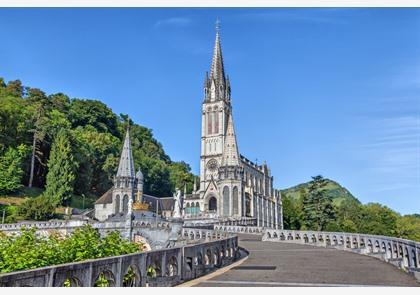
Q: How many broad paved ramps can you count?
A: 1